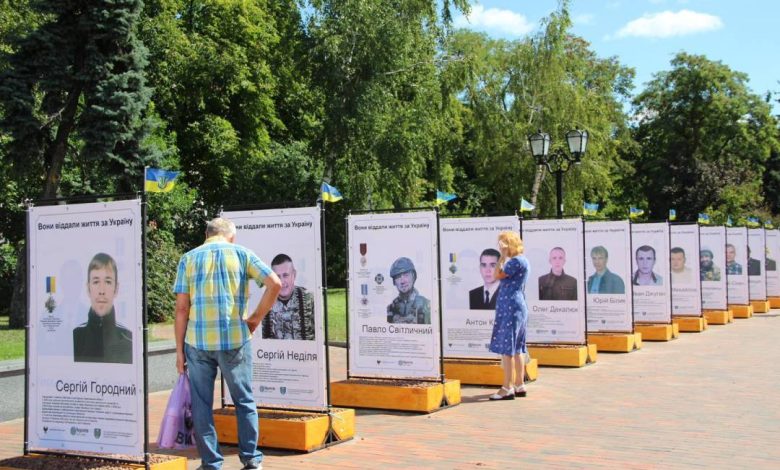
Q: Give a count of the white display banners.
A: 12